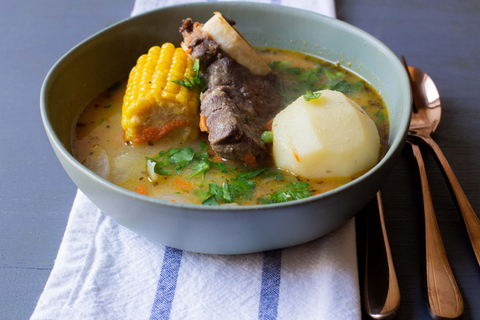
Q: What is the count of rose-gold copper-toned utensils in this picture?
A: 3